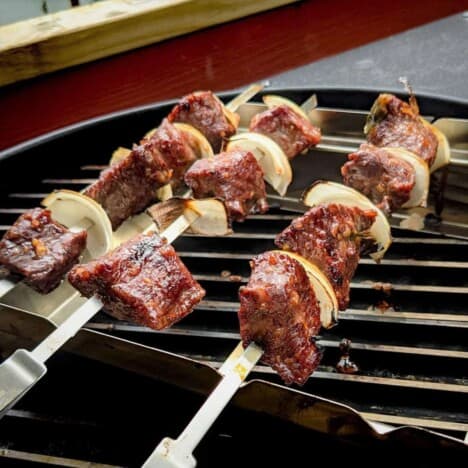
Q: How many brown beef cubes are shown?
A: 11